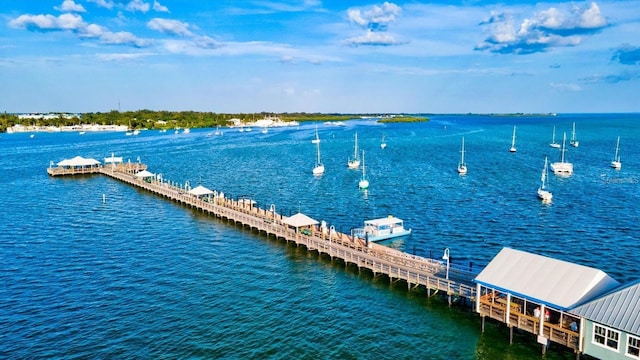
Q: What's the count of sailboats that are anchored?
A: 12